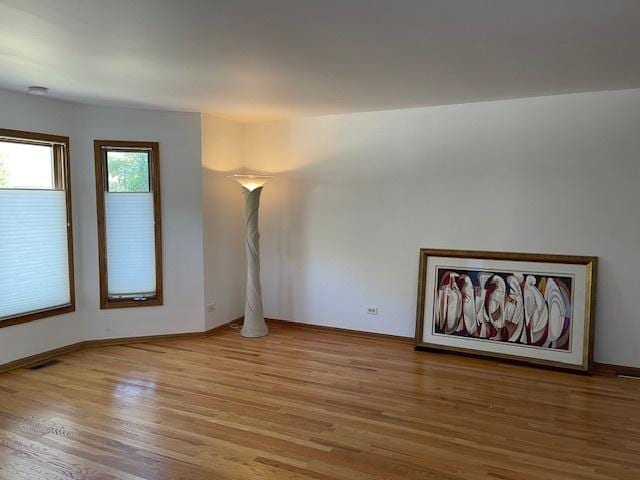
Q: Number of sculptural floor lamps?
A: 1